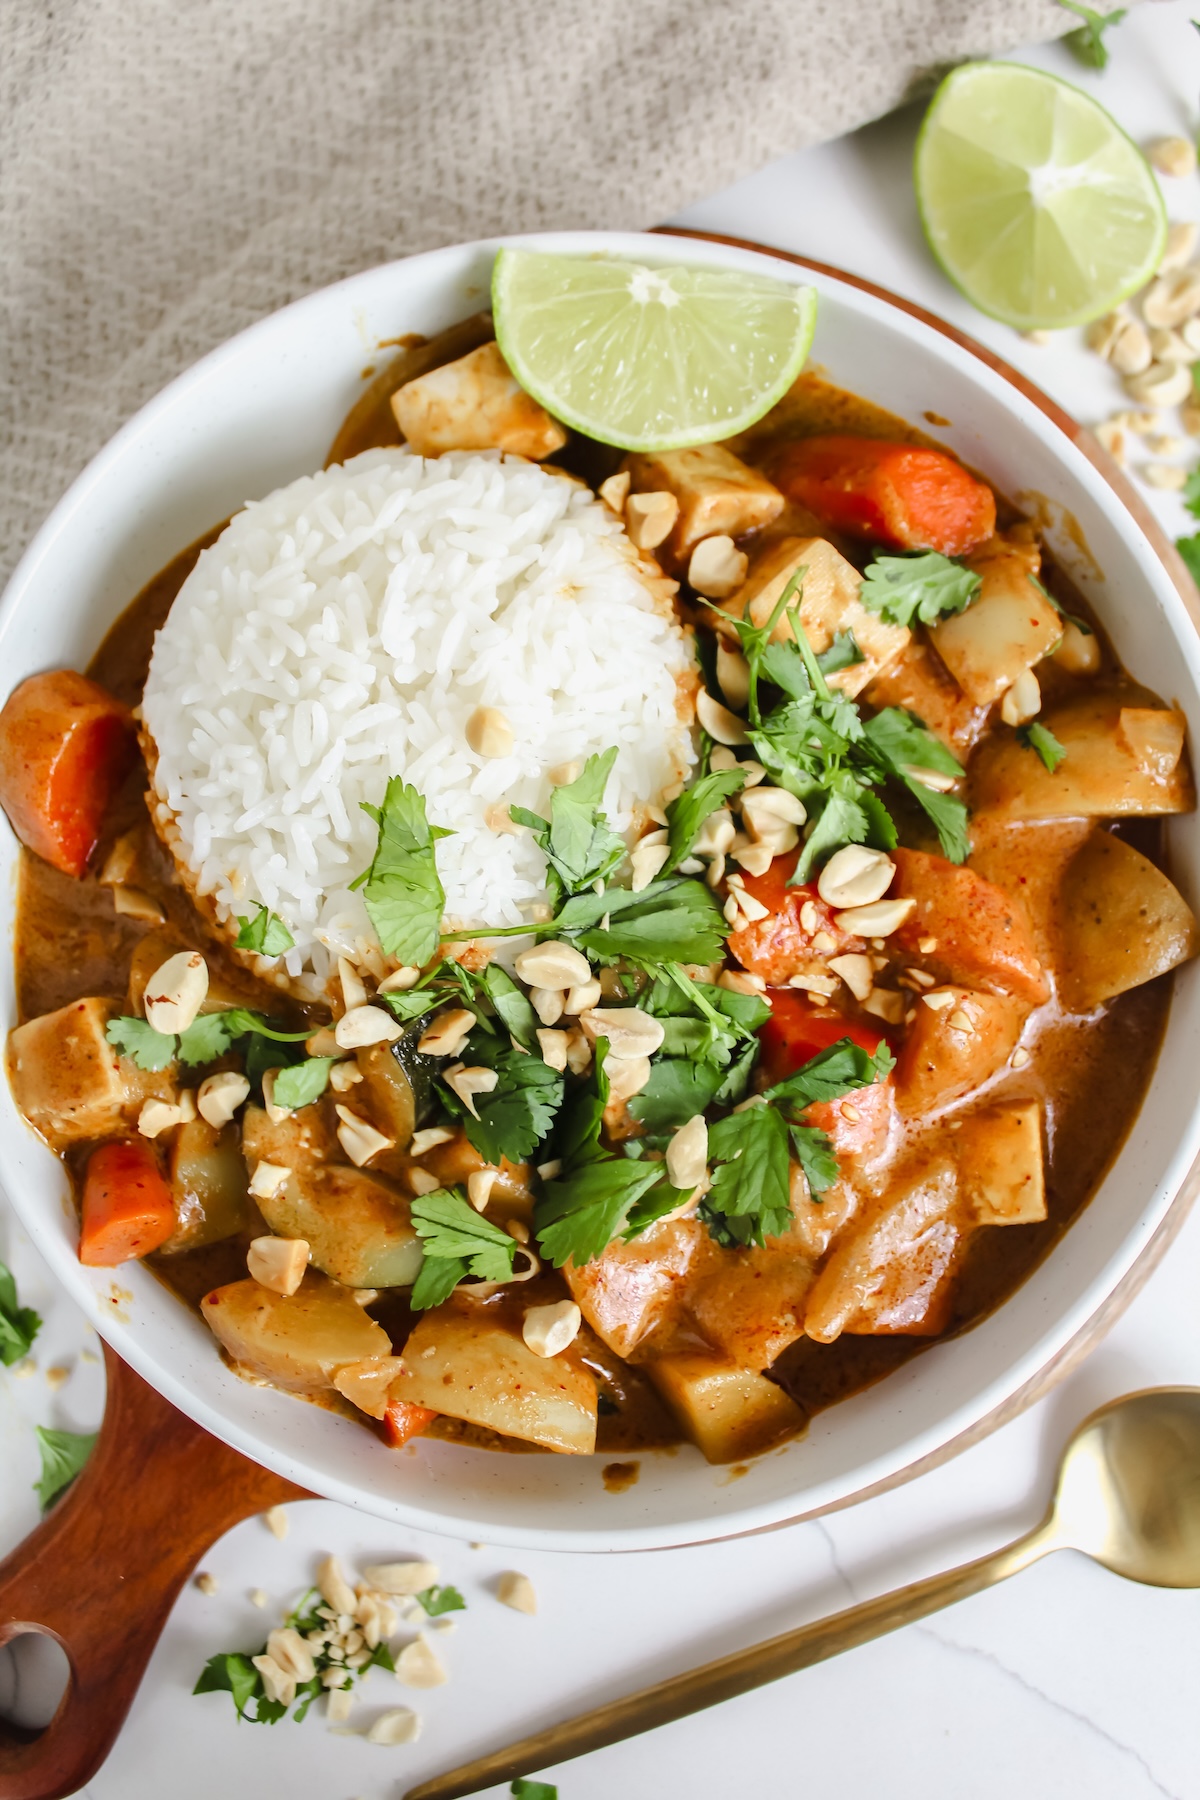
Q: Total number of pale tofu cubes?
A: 5